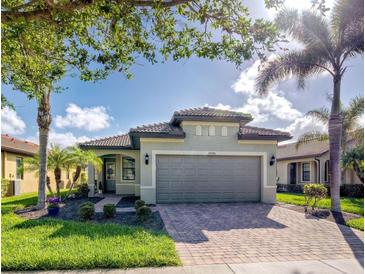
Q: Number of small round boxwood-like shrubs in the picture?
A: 4